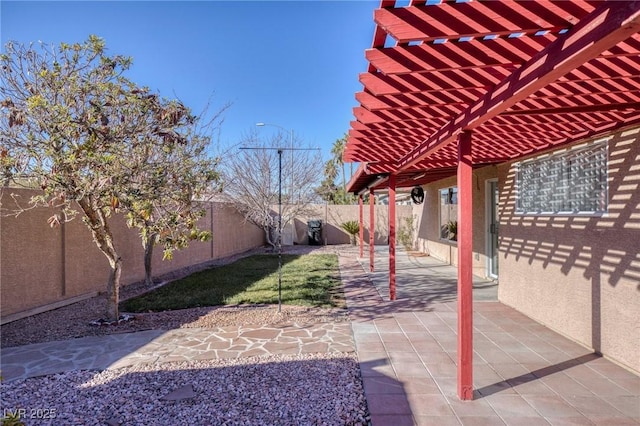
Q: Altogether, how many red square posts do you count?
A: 4